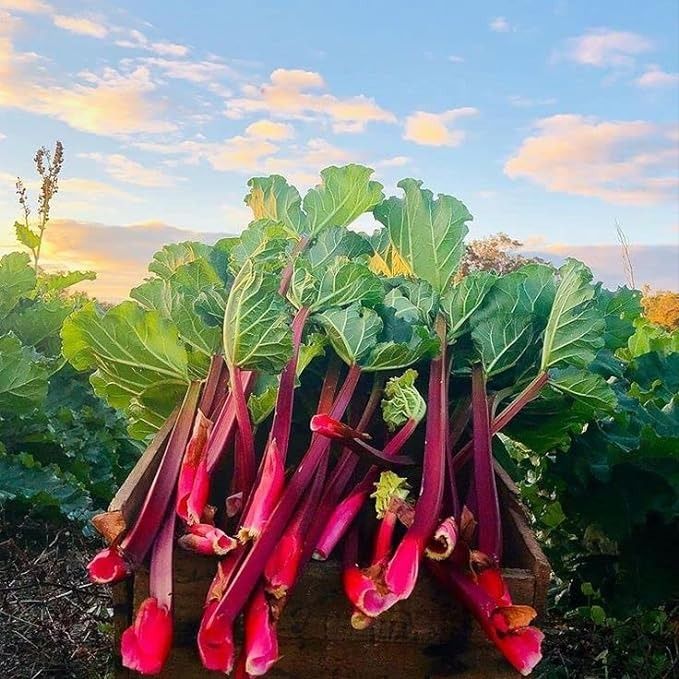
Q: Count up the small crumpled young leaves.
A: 2